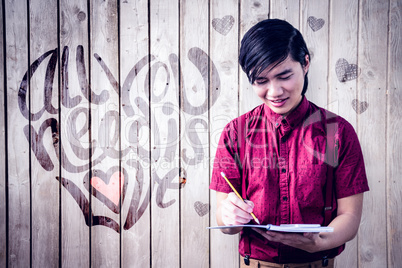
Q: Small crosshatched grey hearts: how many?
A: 5